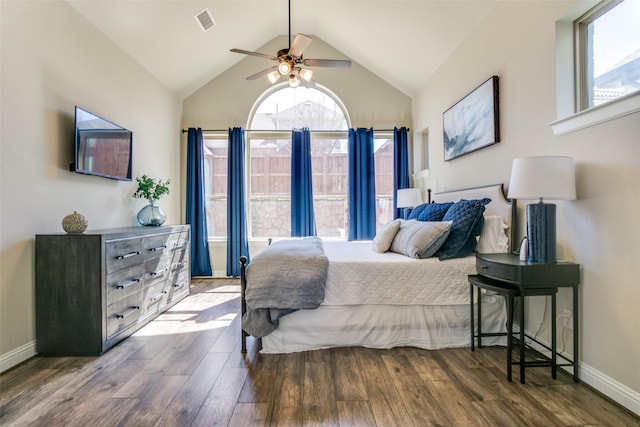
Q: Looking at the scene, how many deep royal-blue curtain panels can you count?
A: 5